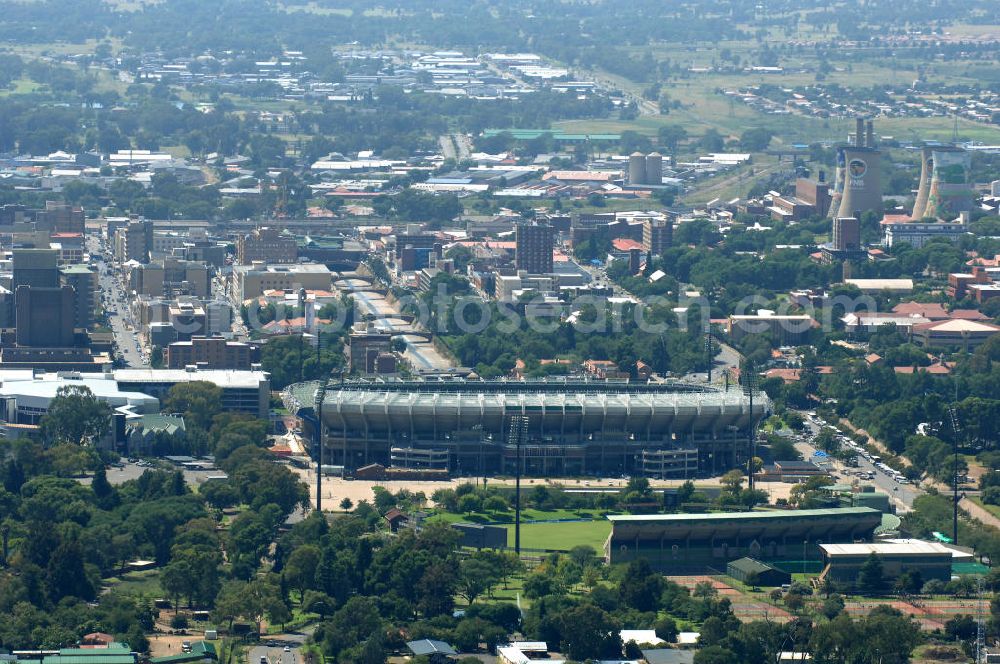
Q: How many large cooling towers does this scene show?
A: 4